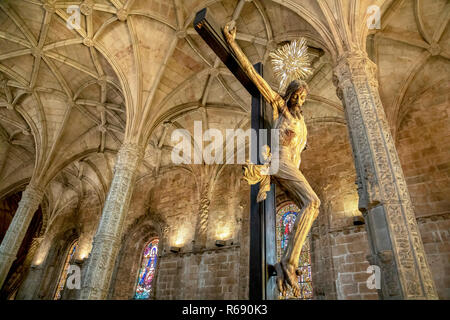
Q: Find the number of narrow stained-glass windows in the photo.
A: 3